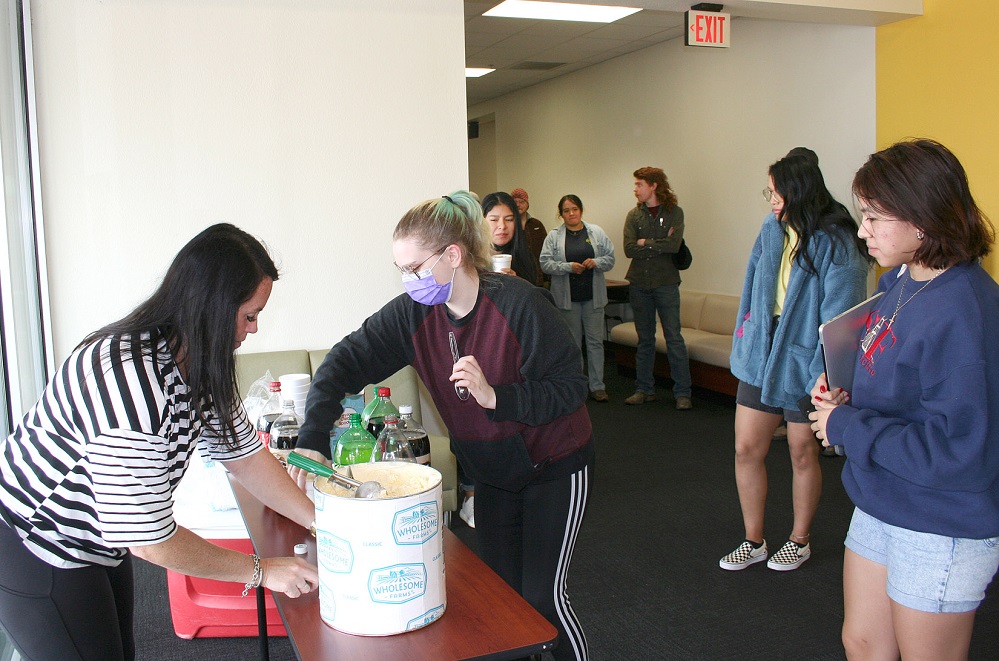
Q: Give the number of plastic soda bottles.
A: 7